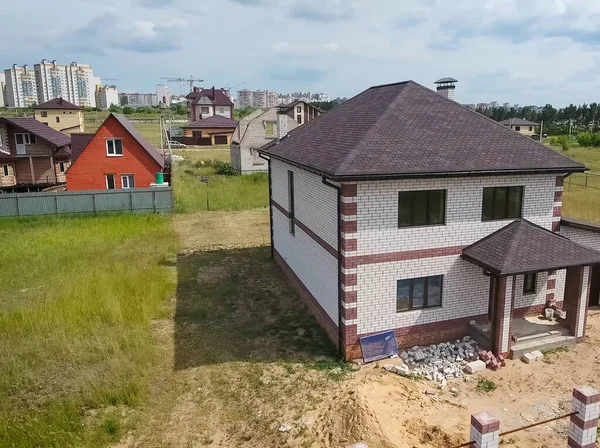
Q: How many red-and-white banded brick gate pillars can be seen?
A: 2